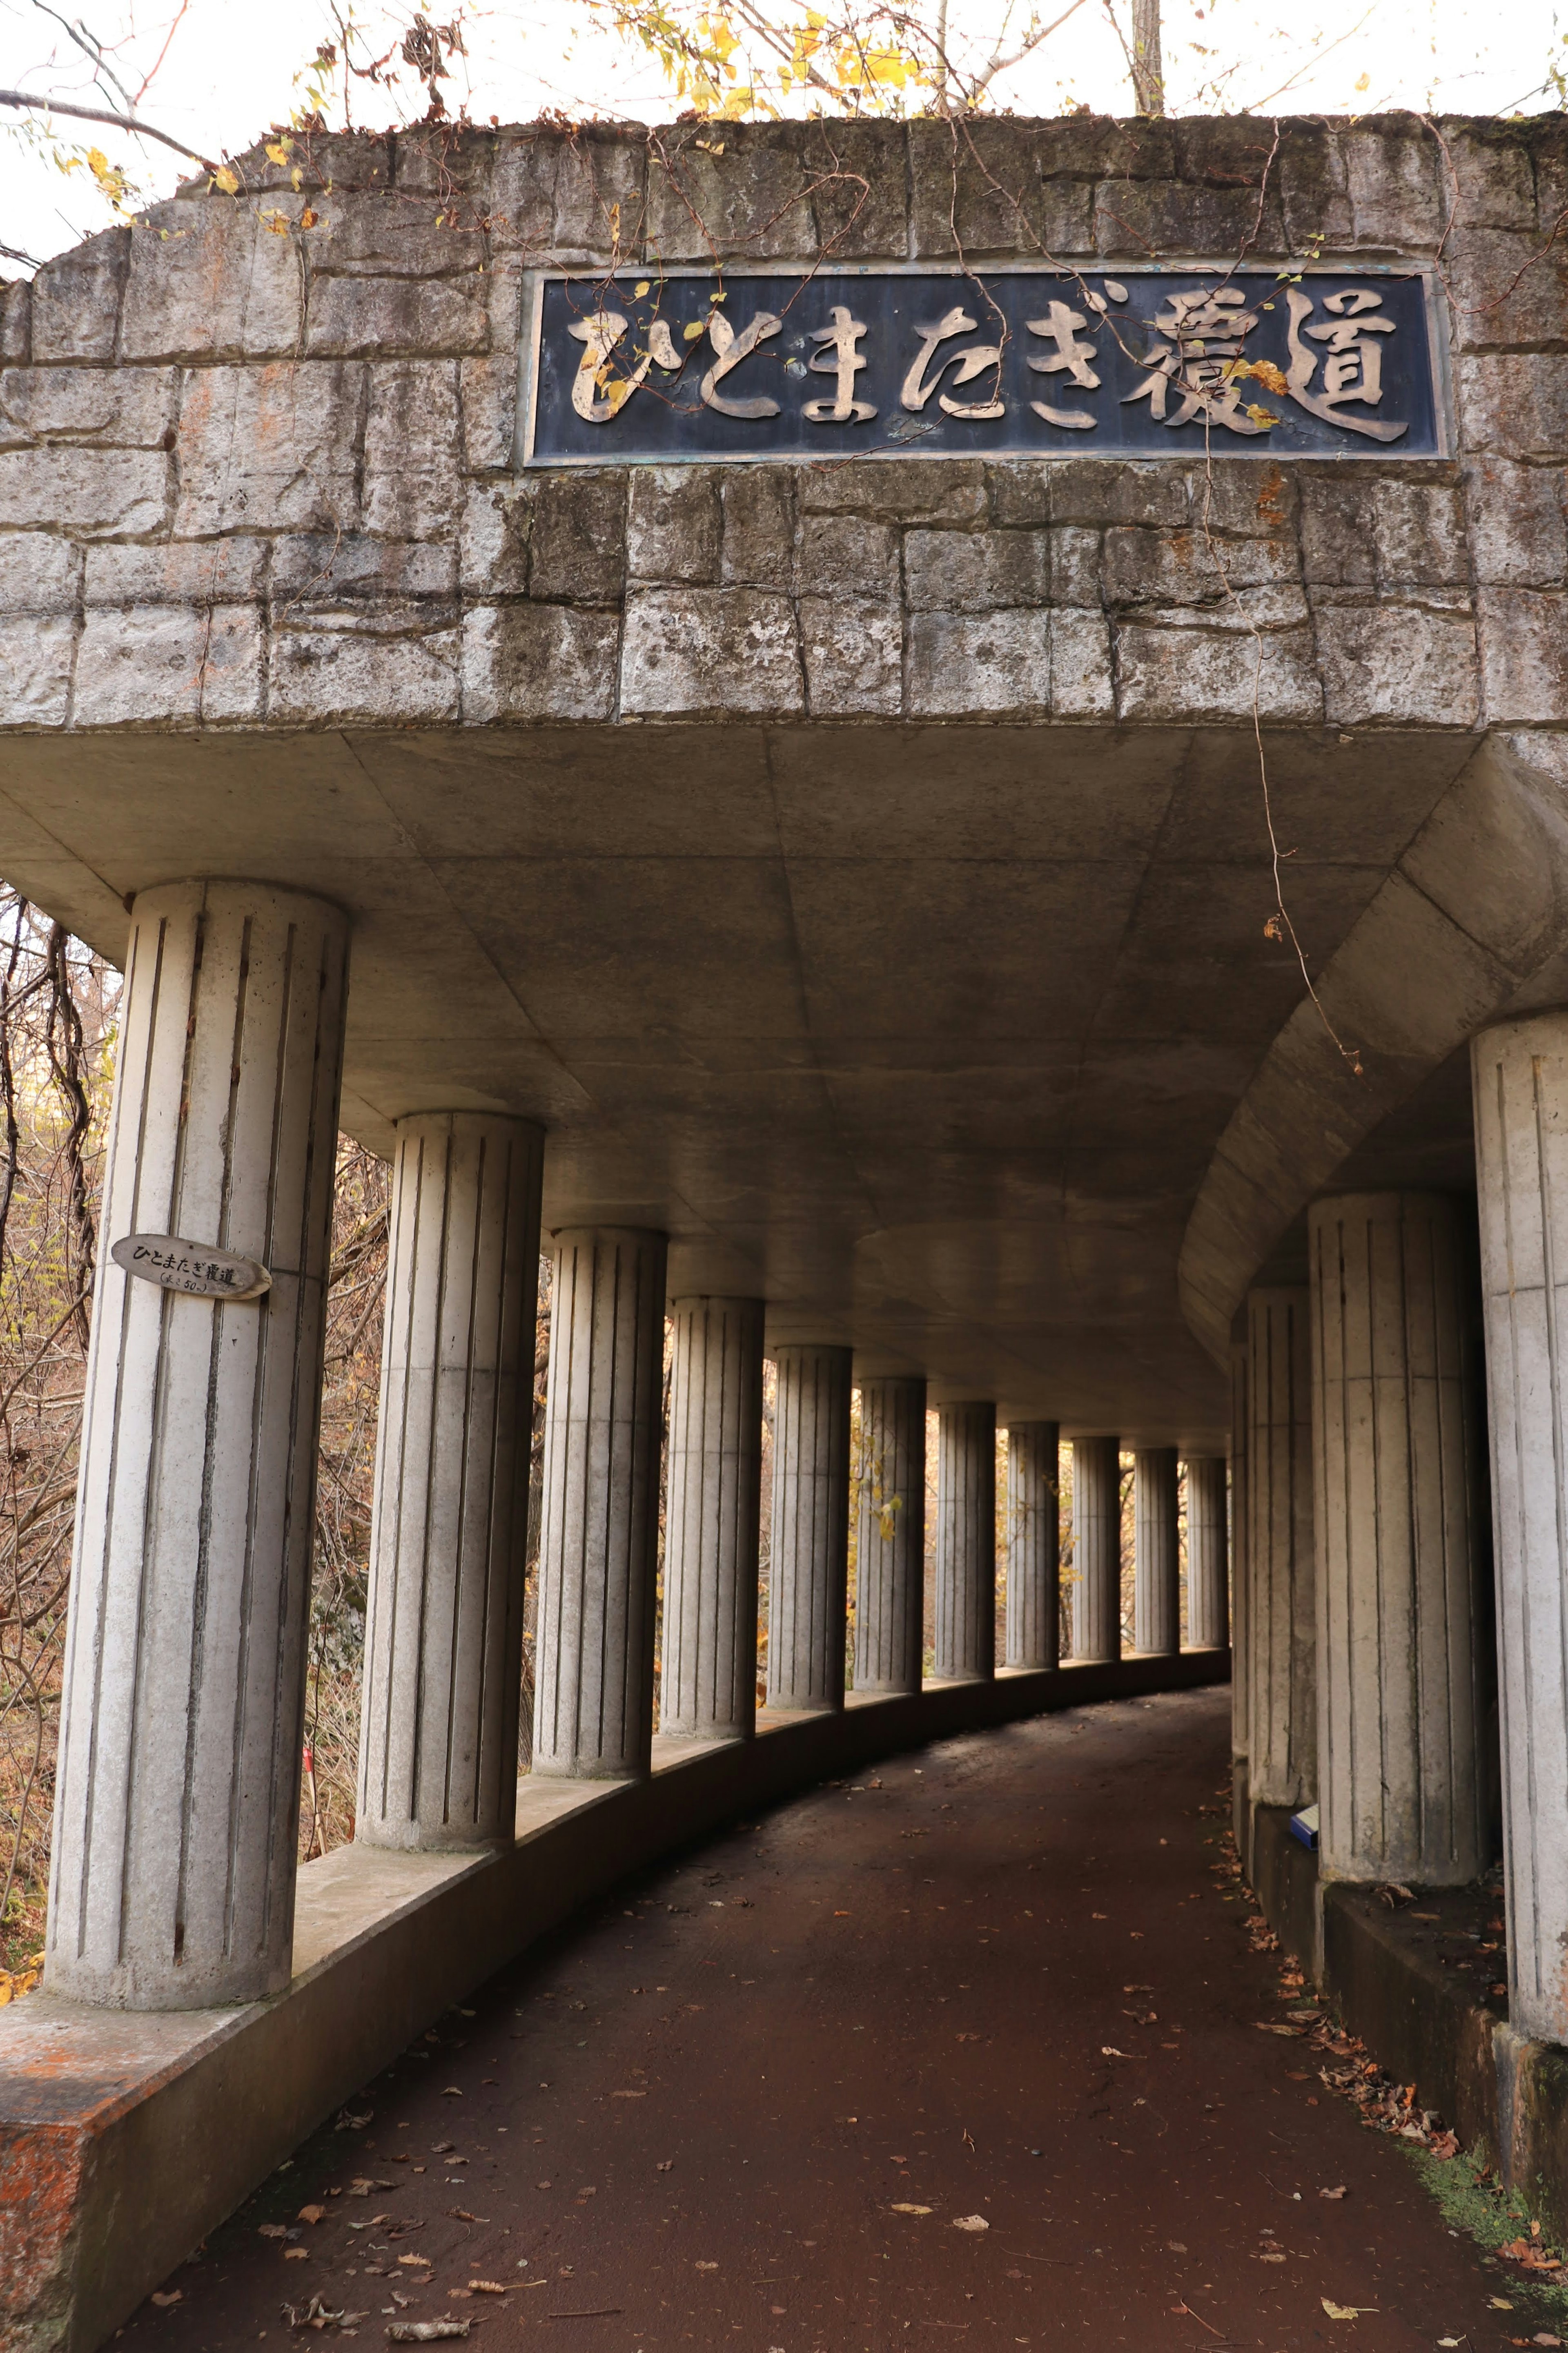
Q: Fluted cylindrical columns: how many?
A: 15